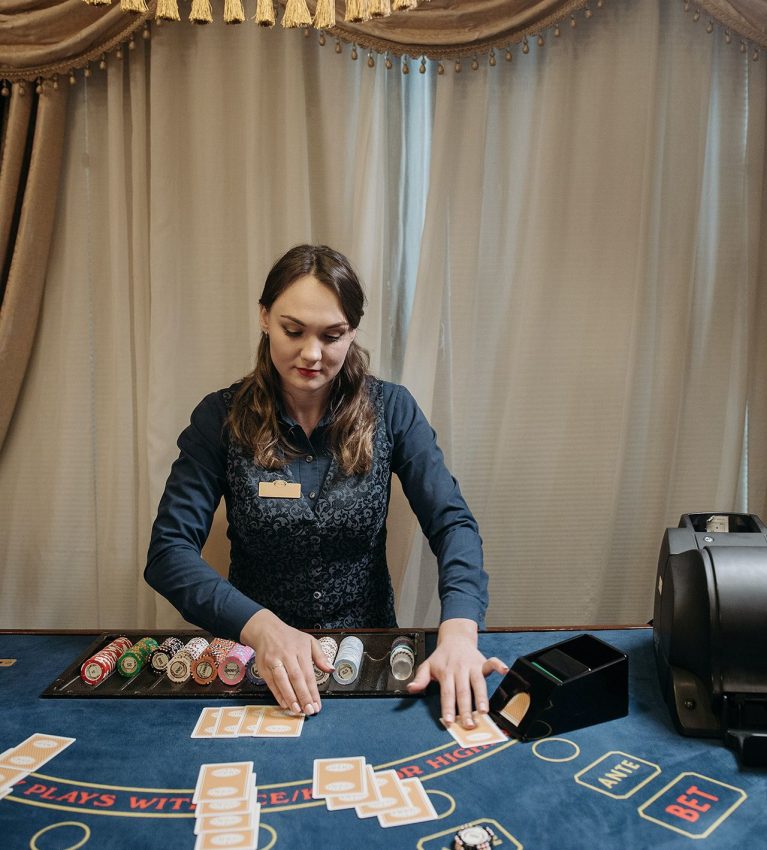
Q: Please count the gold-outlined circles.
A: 4